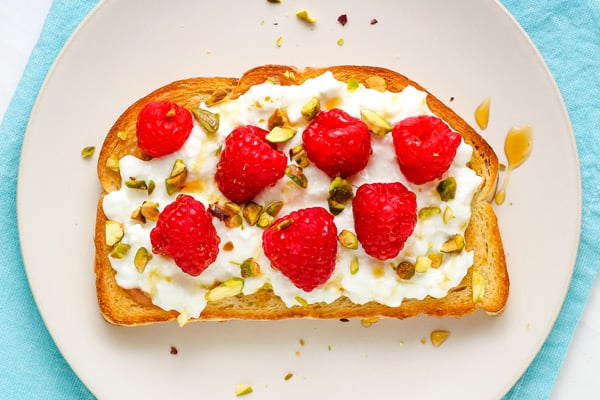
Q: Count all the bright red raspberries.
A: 7